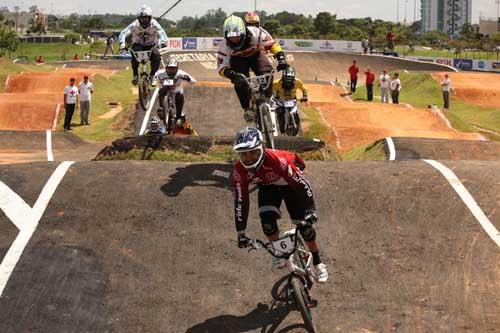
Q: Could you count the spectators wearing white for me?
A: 5